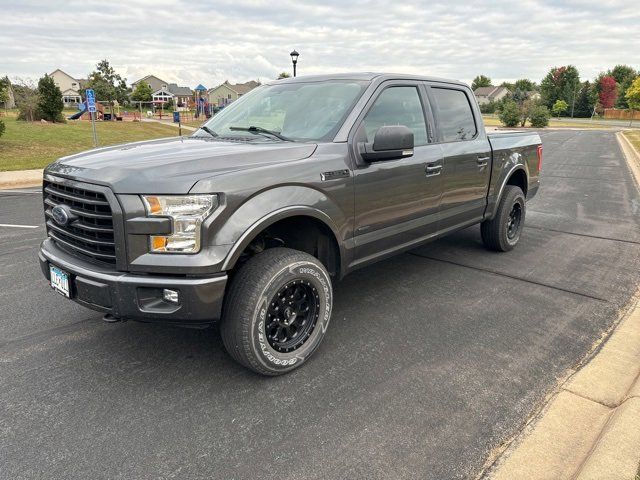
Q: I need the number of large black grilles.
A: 1